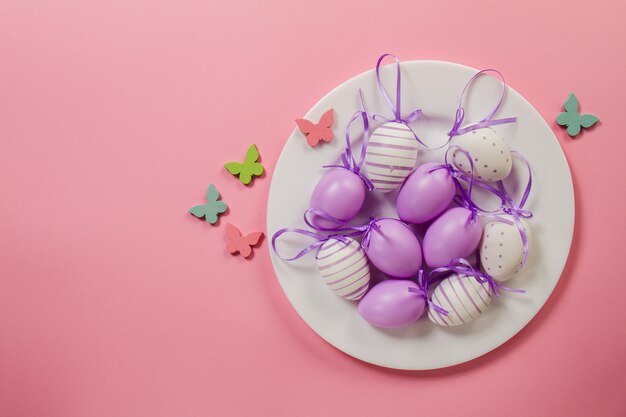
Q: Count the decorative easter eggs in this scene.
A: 10